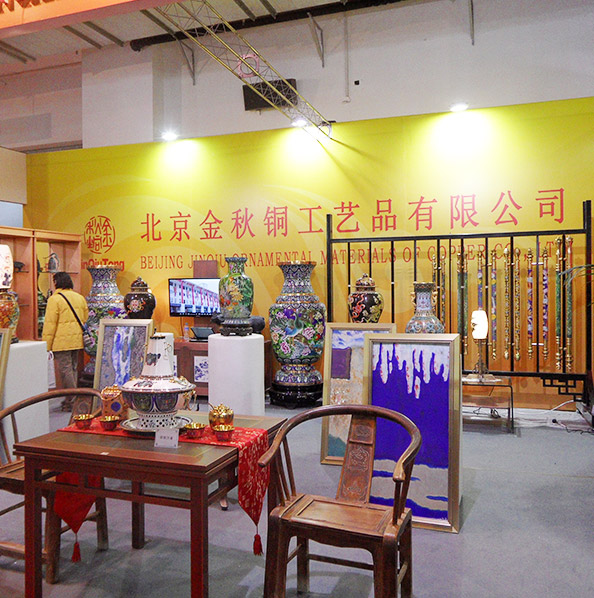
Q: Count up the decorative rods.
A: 12